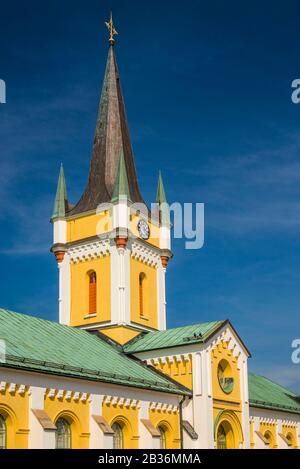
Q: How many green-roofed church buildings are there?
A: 1